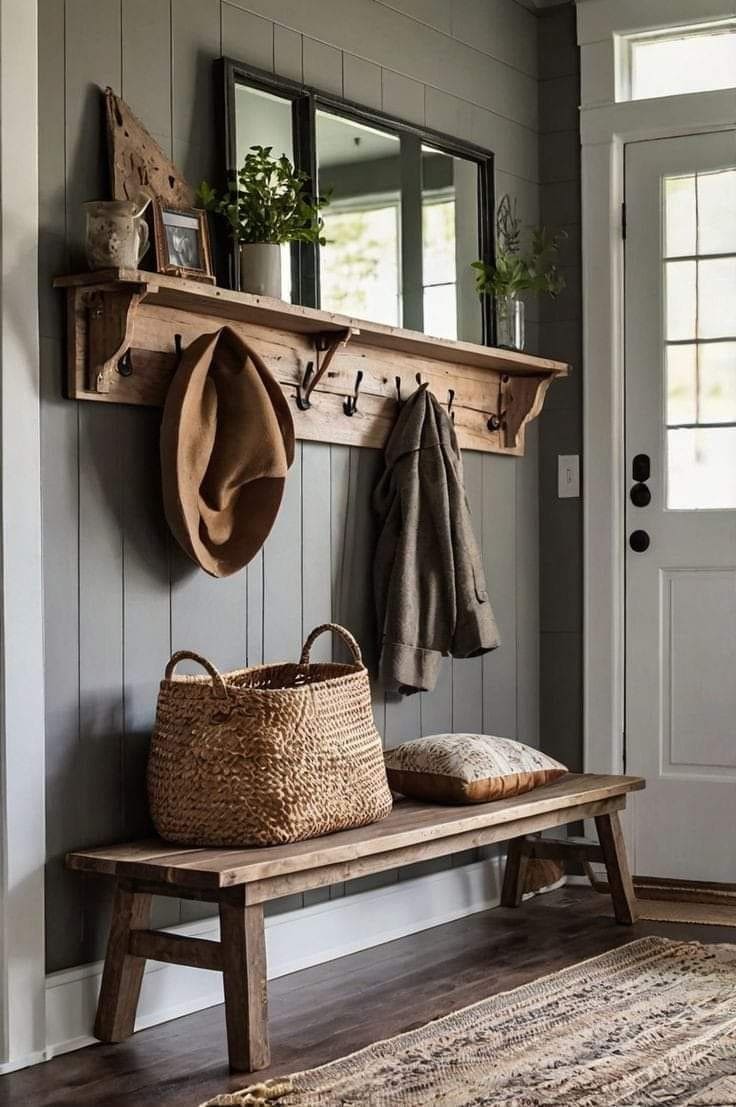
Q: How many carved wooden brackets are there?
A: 3